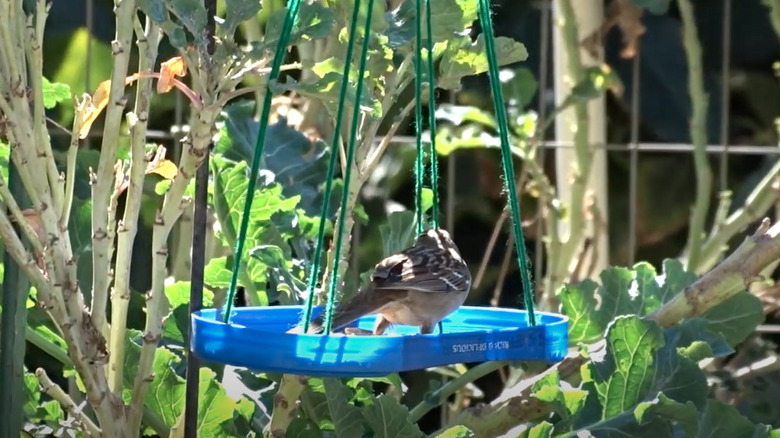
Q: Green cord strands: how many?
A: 6